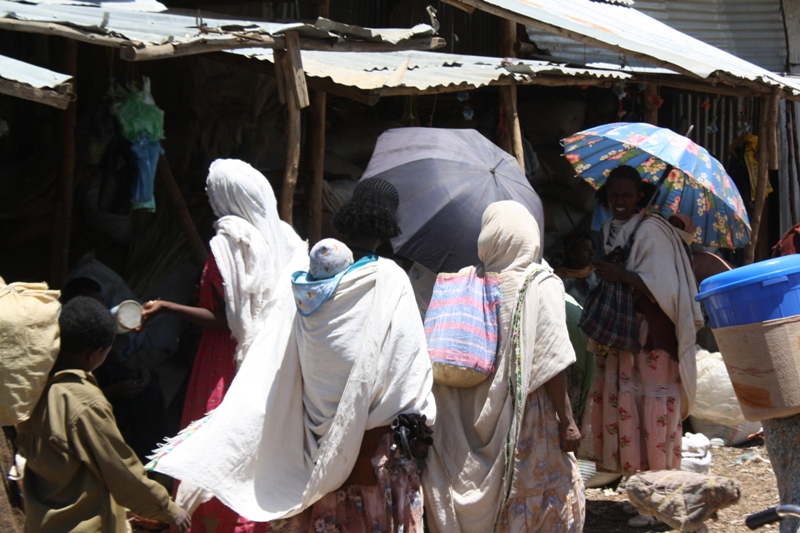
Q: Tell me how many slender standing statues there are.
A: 0